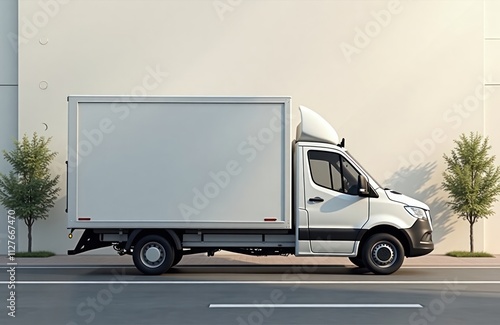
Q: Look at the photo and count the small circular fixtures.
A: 3